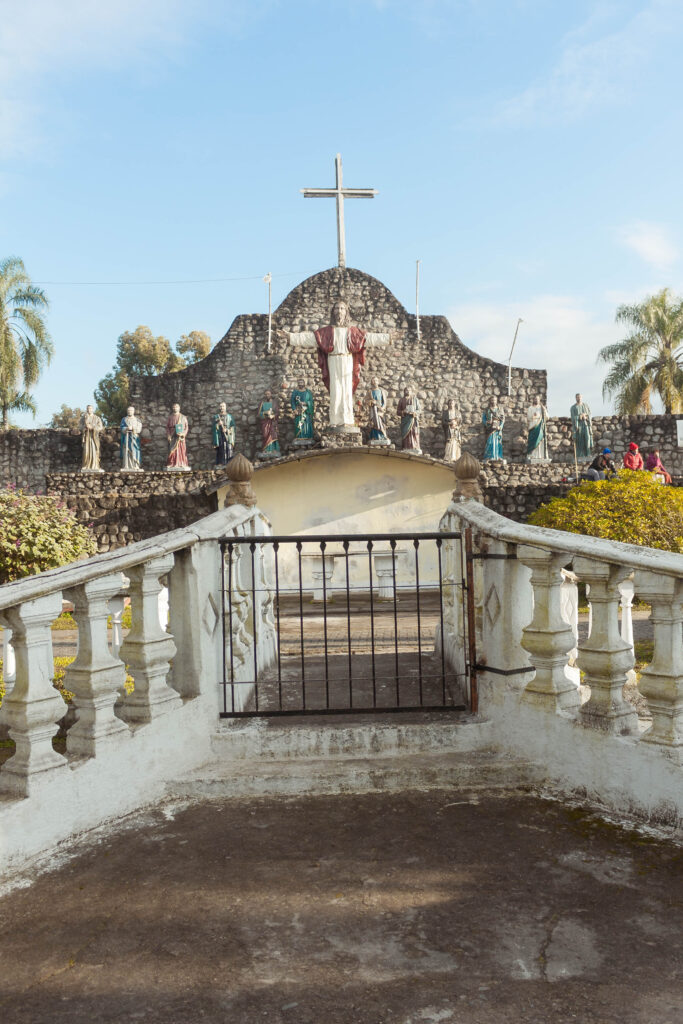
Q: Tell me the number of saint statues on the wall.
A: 12